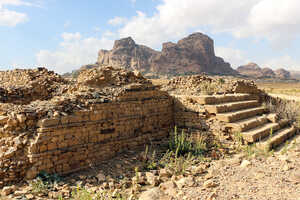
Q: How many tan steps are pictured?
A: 6